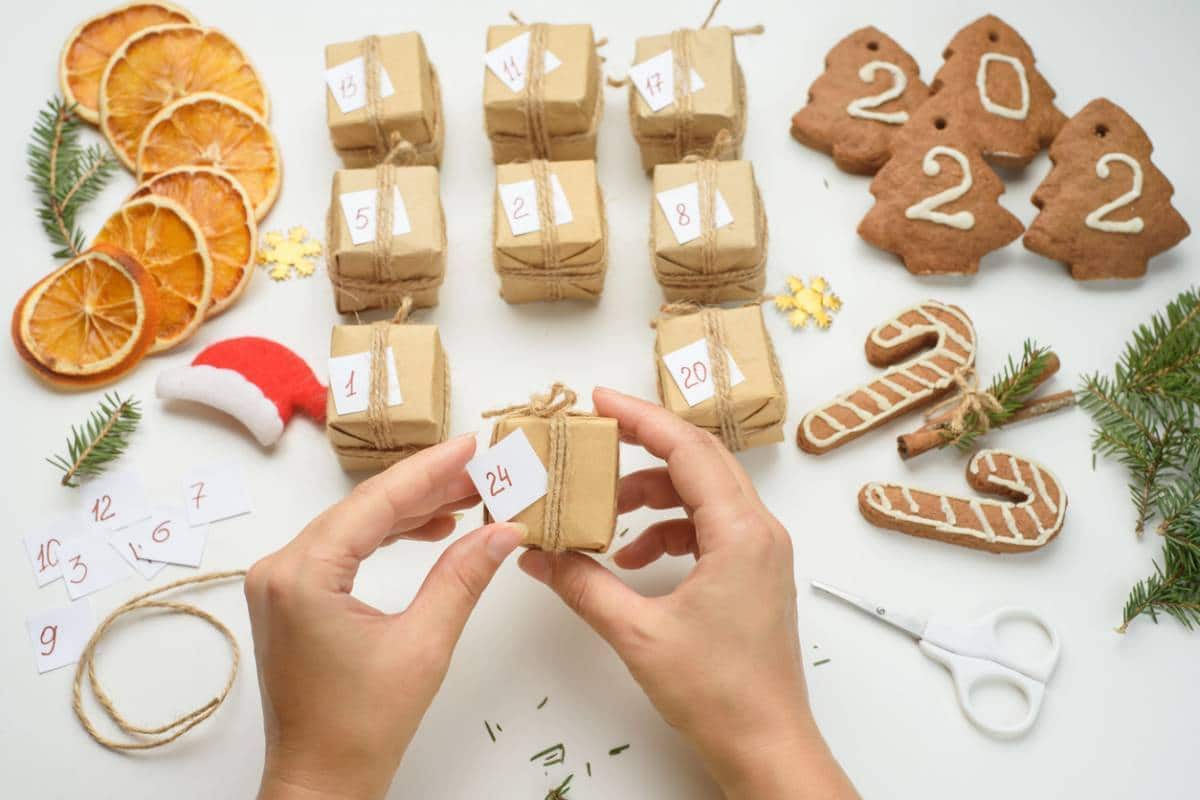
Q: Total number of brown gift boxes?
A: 9